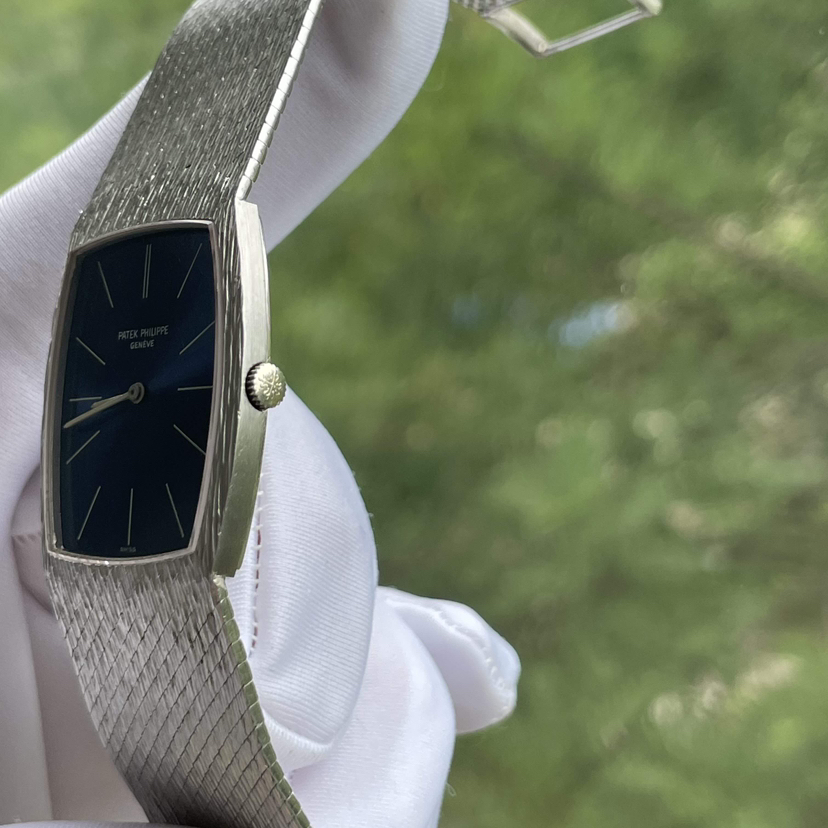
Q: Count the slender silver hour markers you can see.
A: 12